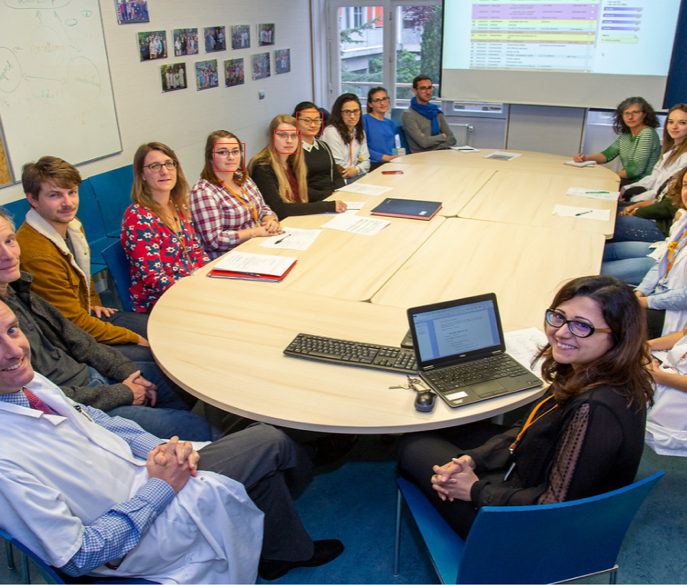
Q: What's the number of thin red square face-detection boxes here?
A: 3